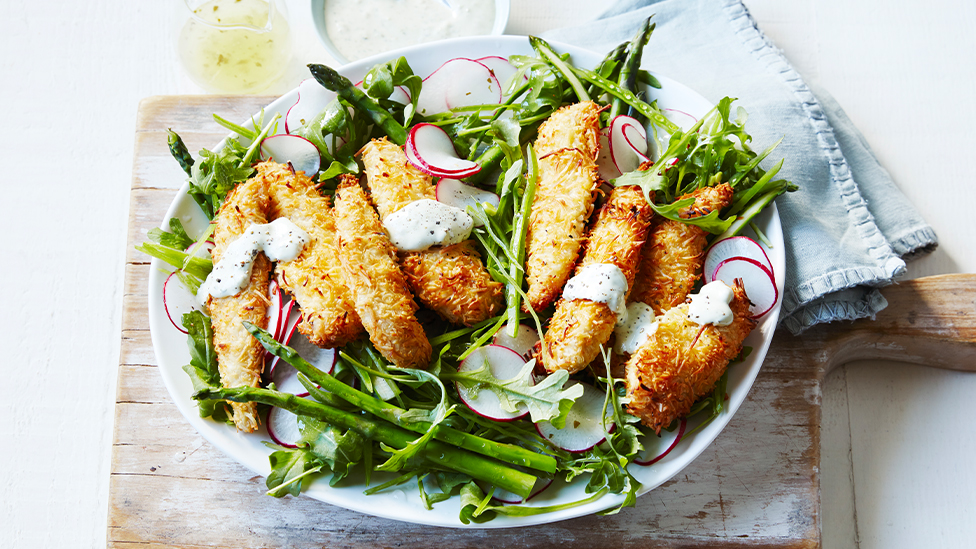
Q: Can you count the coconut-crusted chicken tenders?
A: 8